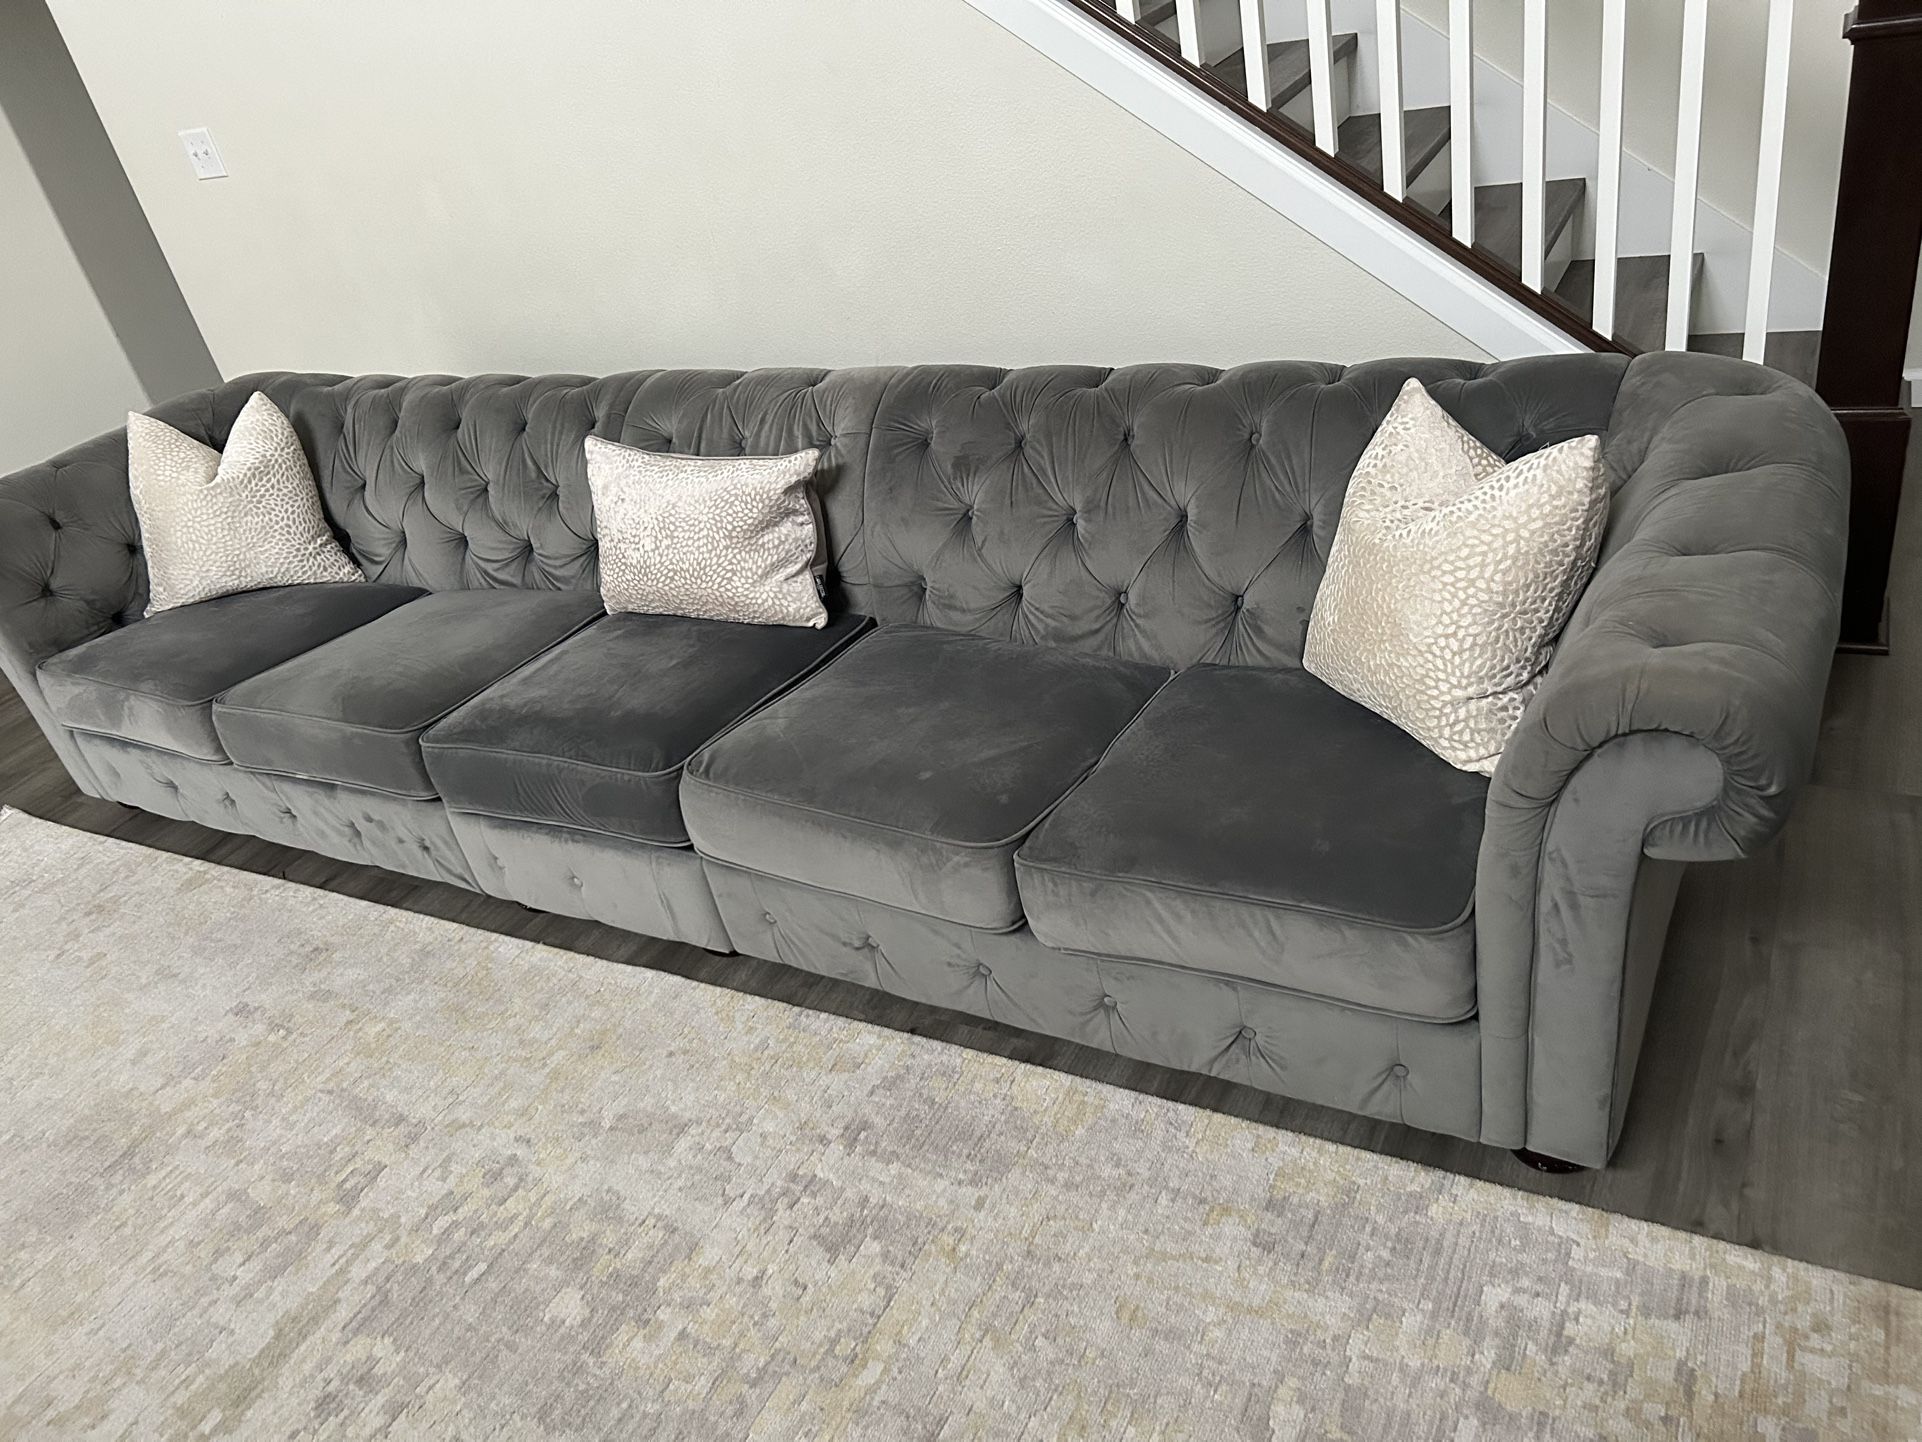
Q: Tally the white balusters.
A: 10